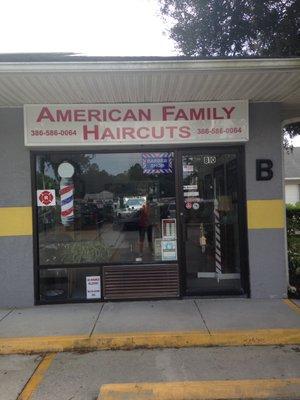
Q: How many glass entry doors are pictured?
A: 1